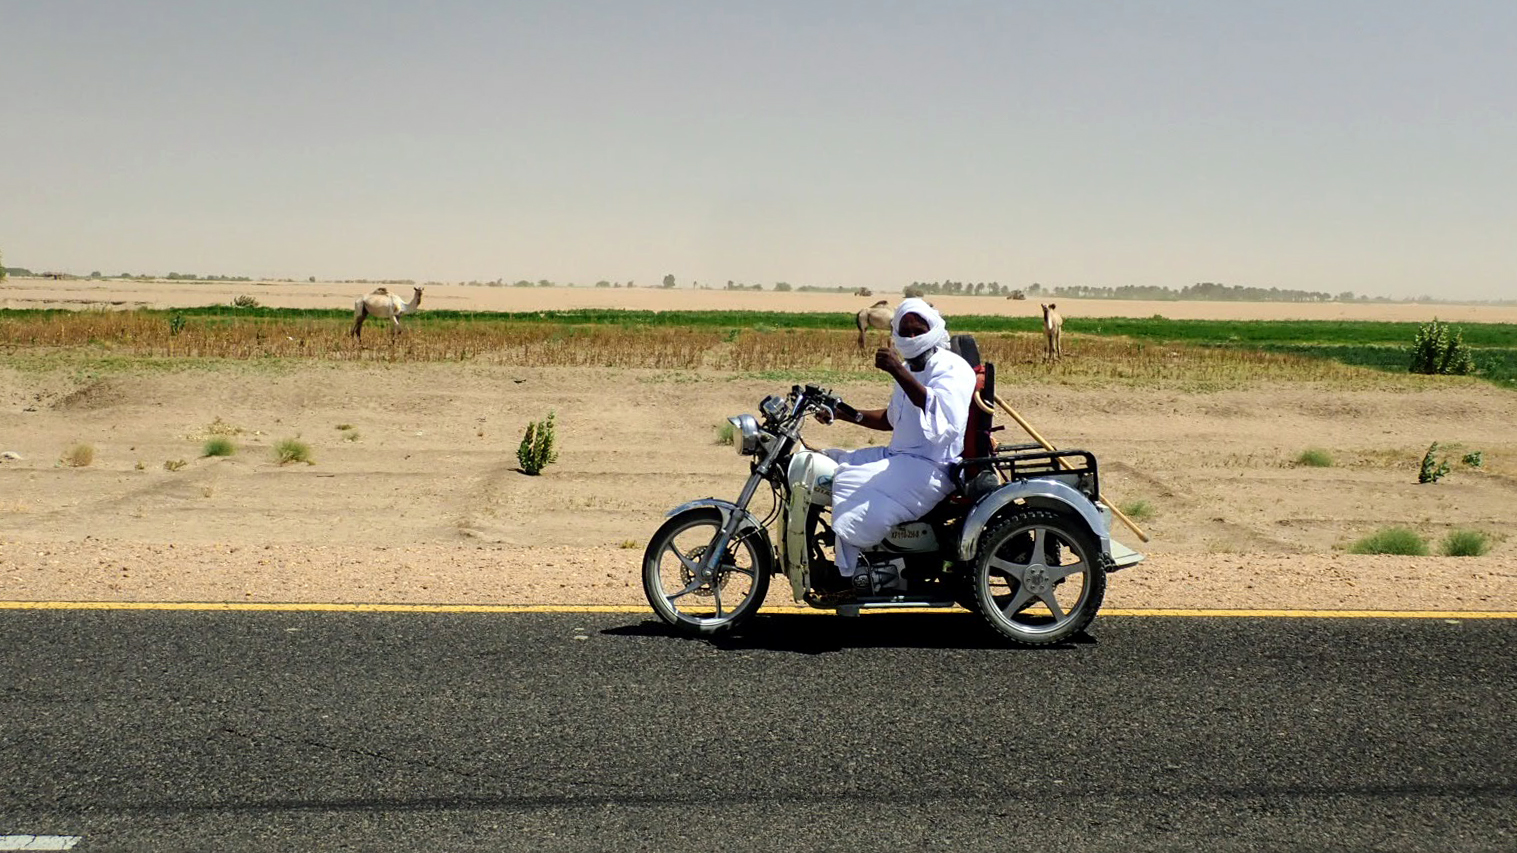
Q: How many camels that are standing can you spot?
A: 3